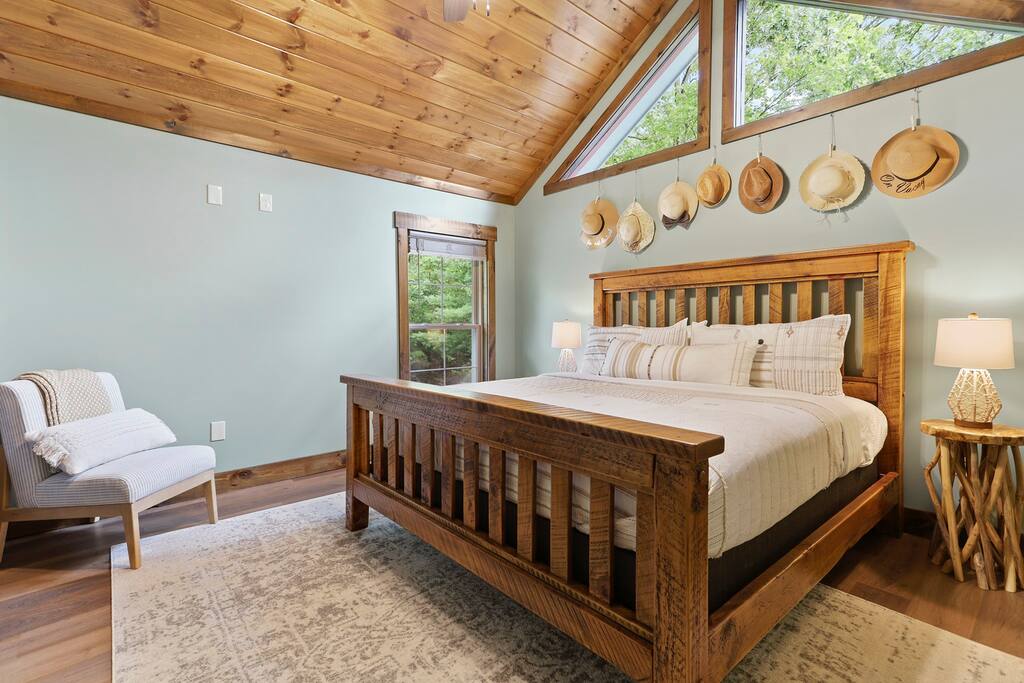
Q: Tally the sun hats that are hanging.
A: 7